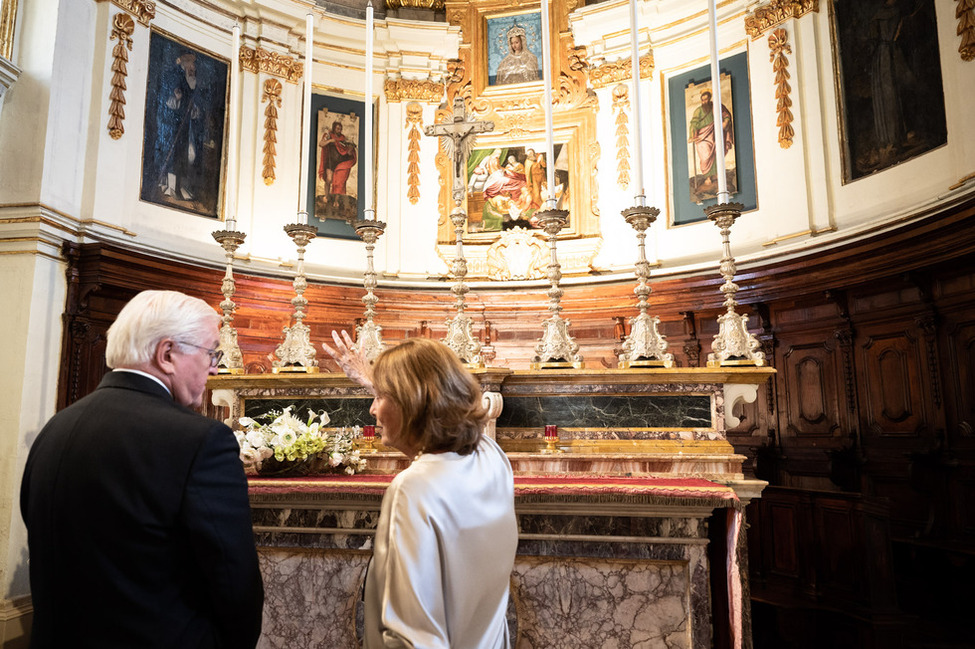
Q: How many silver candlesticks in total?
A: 6